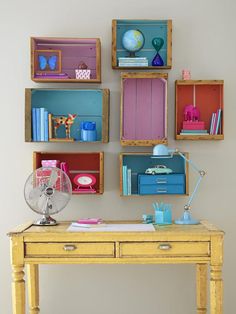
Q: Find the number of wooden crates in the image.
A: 7